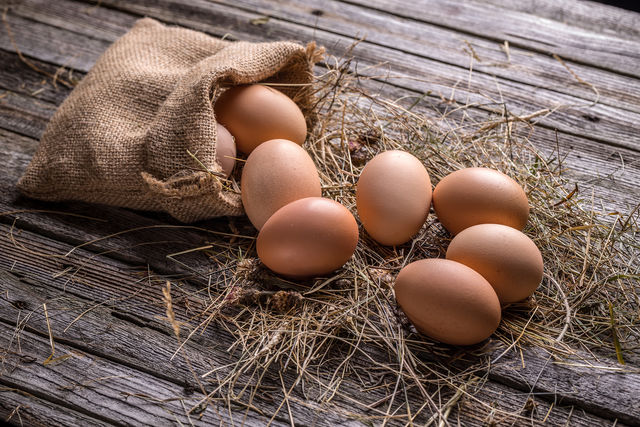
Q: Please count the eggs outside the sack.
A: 6